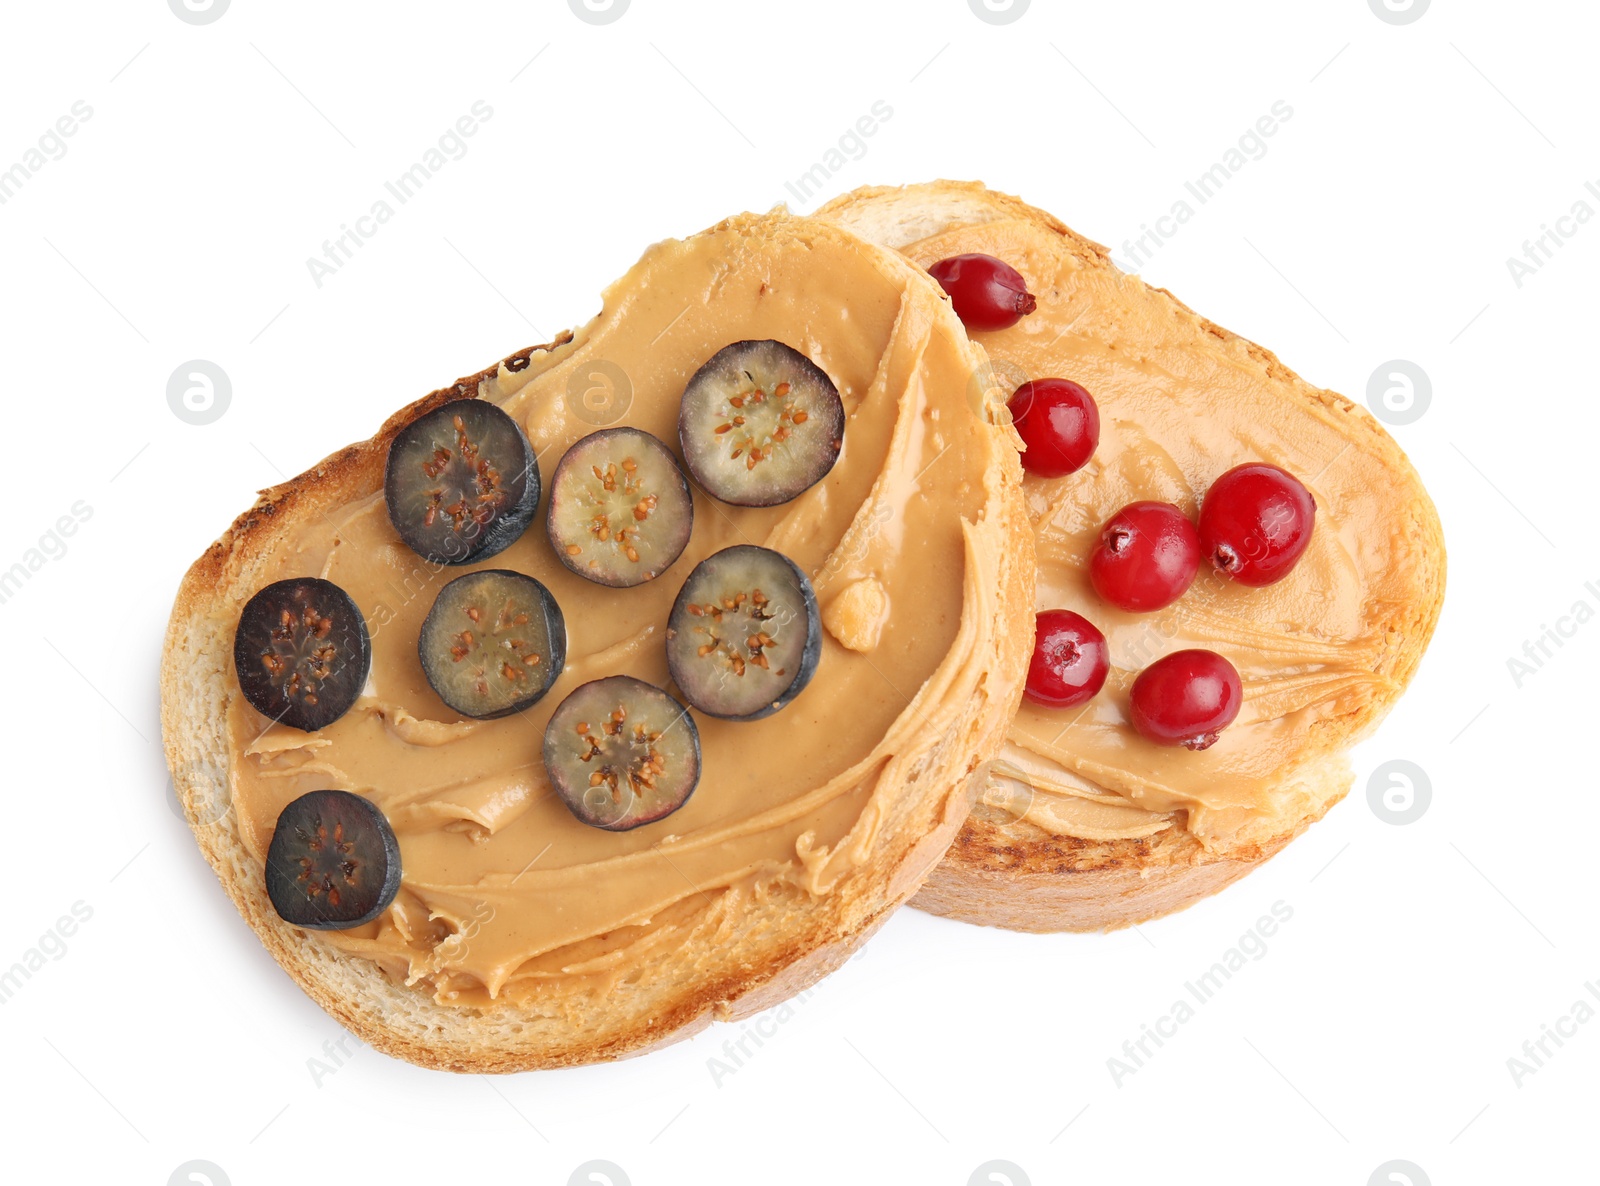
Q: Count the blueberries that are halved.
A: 8